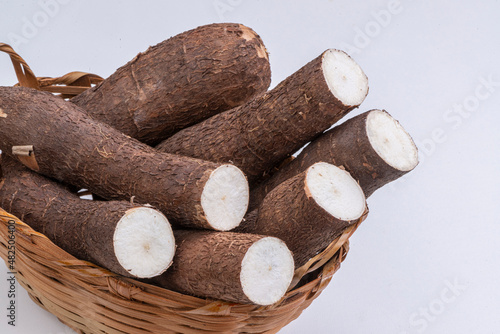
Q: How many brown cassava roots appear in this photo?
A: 7